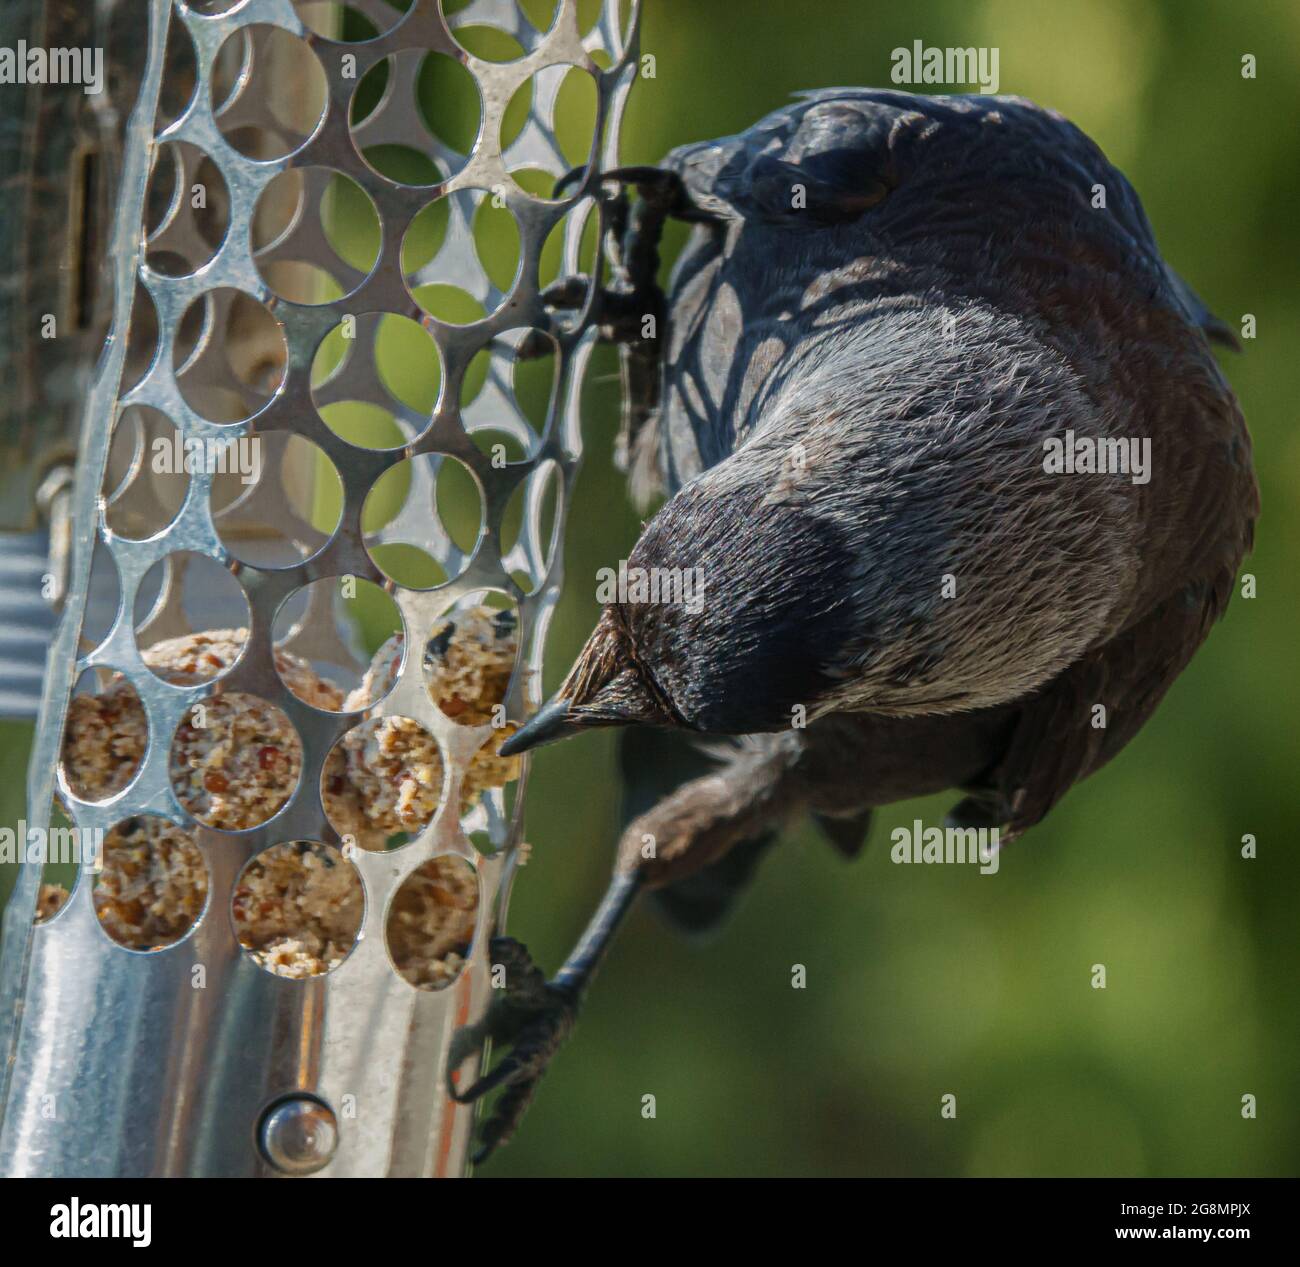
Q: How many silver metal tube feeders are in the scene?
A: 1